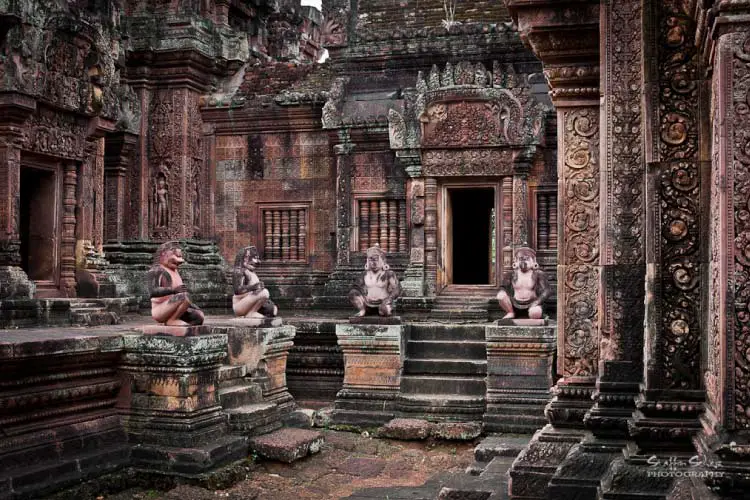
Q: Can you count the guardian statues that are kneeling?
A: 4